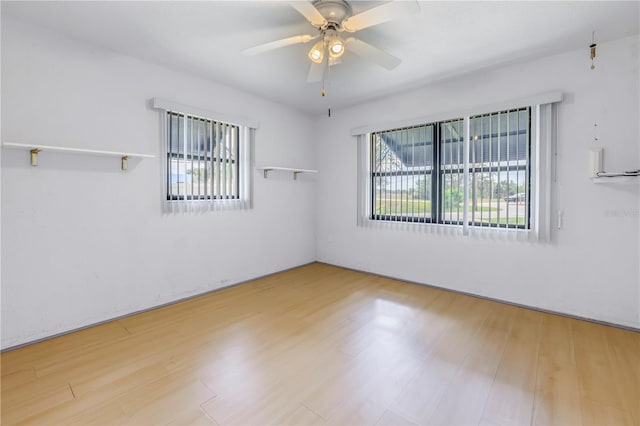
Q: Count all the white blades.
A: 5